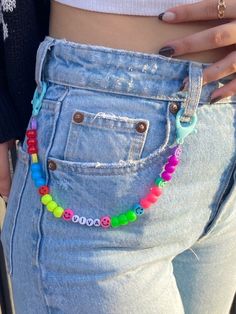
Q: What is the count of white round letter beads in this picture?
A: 4